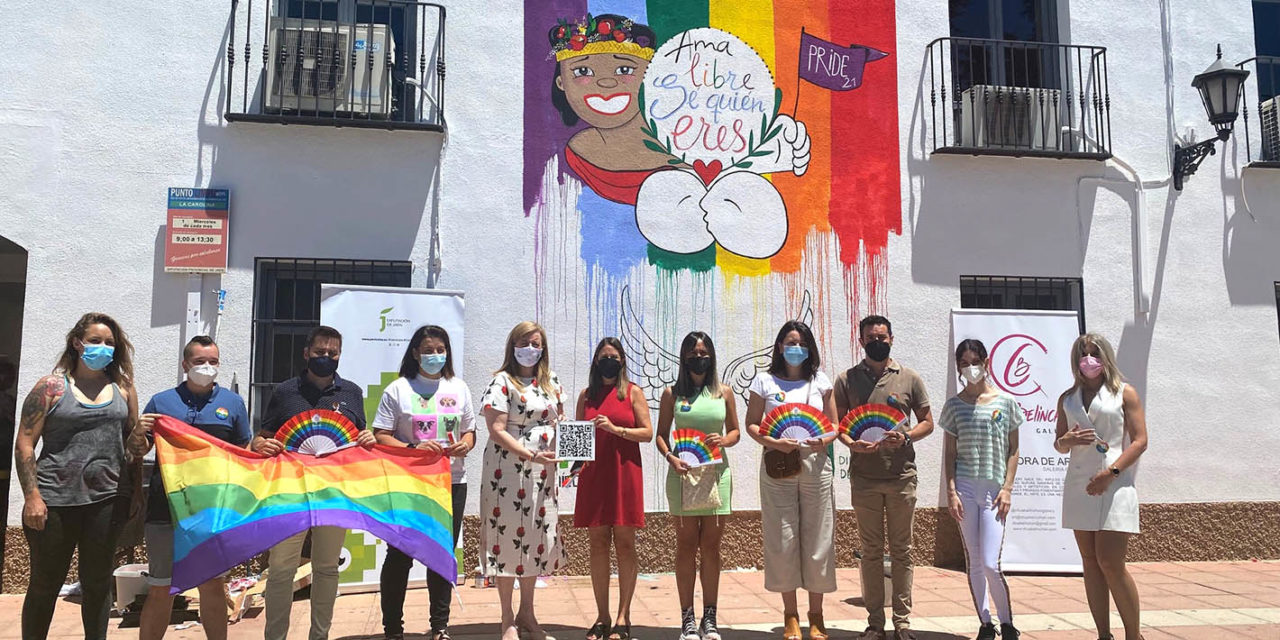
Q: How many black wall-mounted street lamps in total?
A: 1